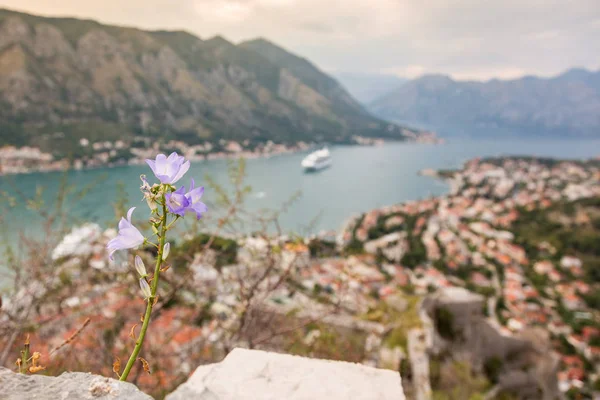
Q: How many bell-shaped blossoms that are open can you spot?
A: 4